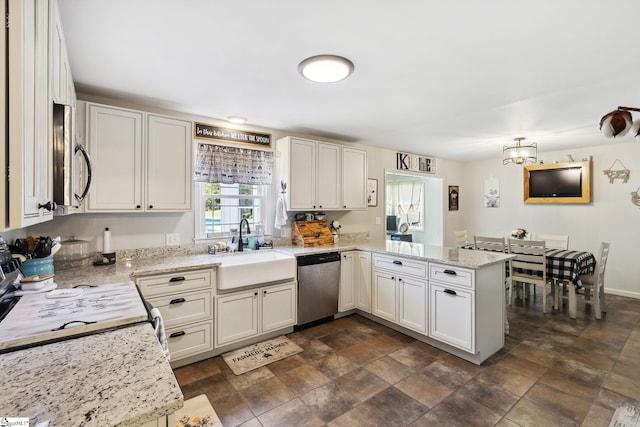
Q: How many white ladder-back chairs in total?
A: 6